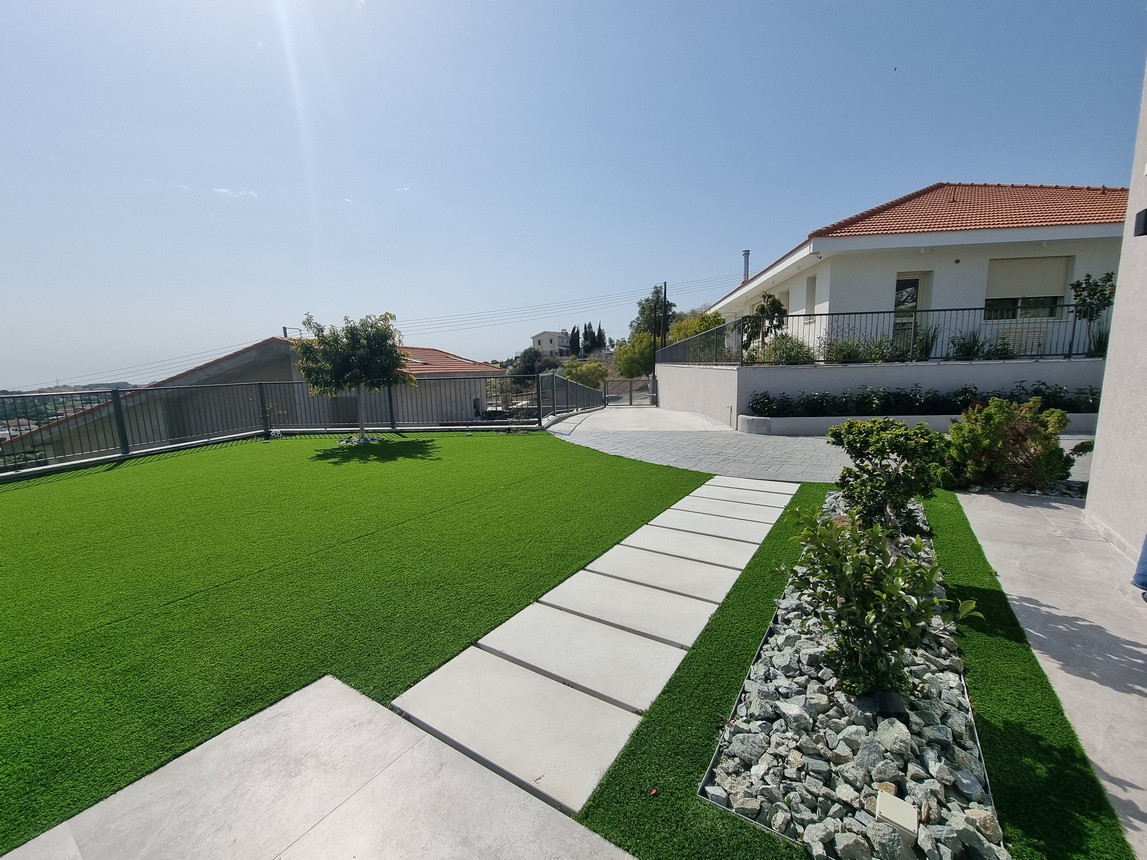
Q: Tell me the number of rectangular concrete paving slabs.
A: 9